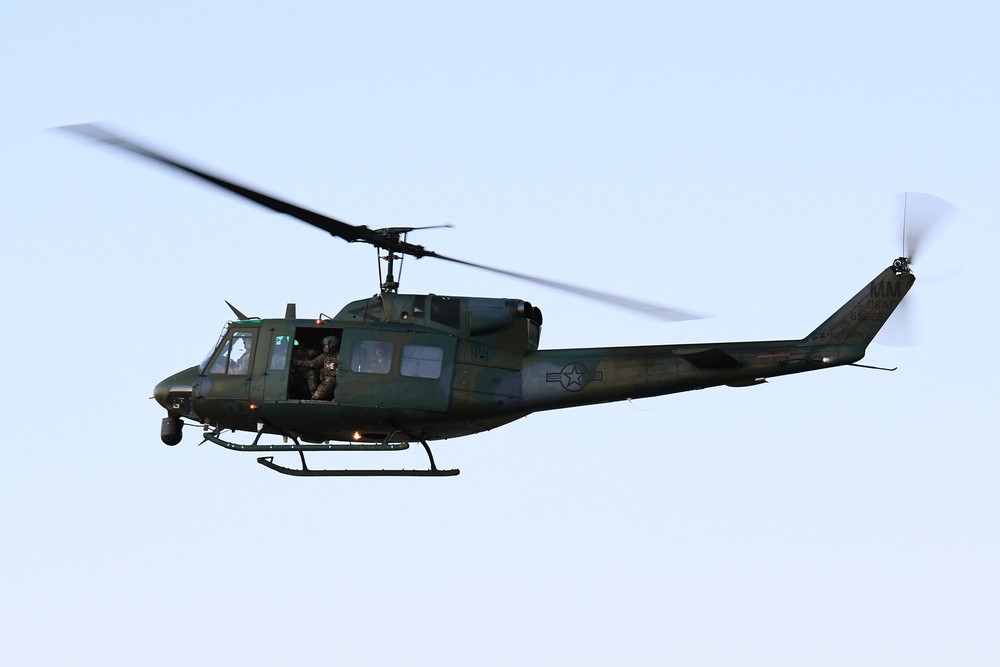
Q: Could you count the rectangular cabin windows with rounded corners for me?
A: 2